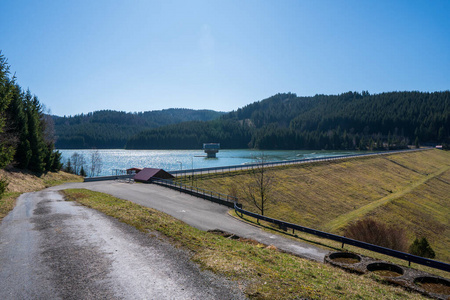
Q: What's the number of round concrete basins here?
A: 3